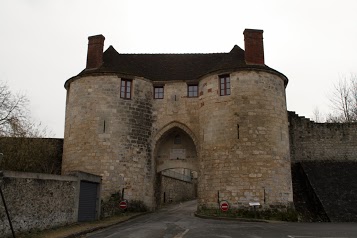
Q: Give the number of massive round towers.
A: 2